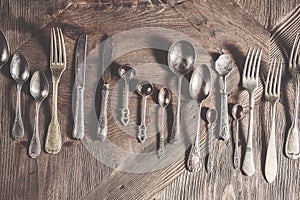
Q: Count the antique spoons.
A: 11